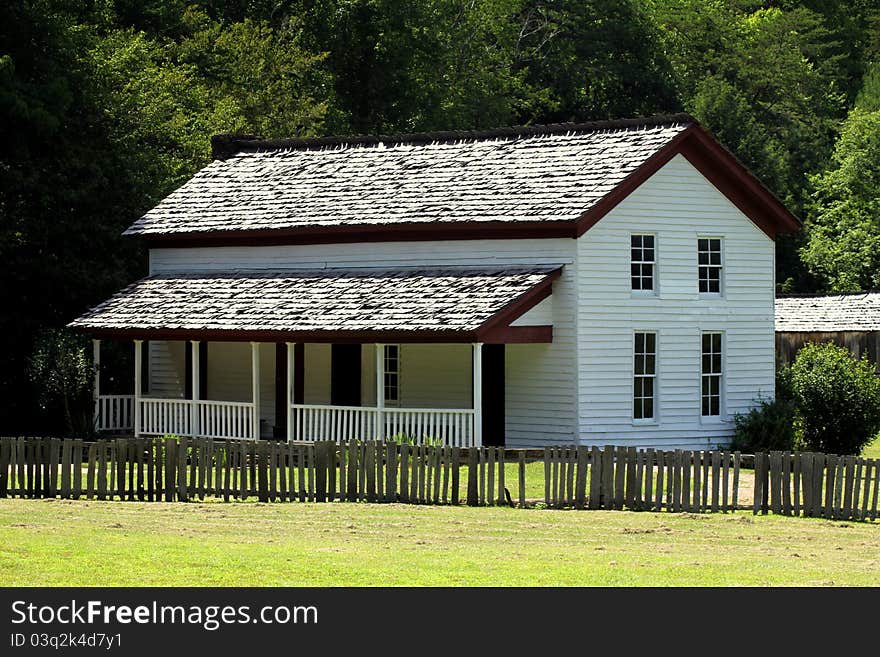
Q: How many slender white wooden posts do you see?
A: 7